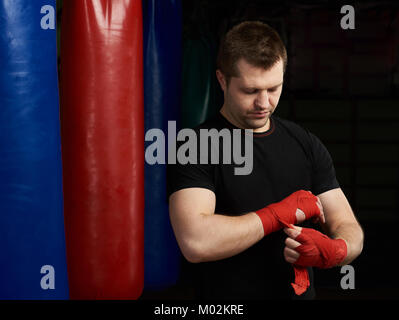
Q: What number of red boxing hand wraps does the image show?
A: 2